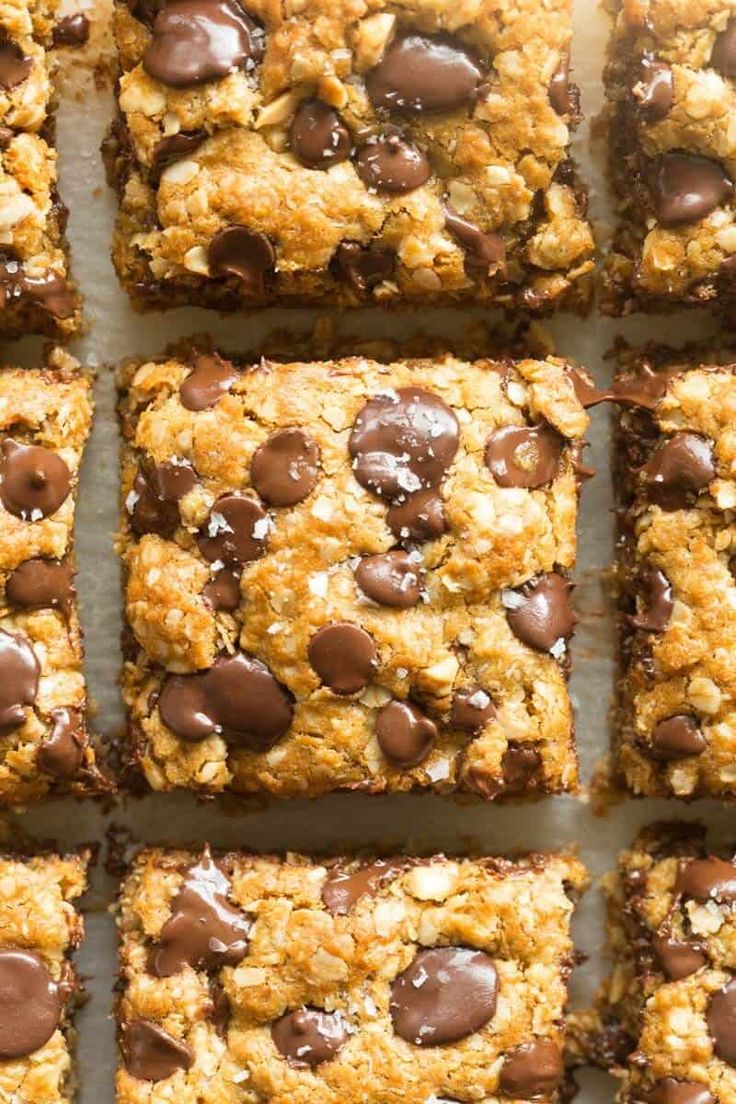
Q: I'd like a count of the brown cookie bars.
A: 9